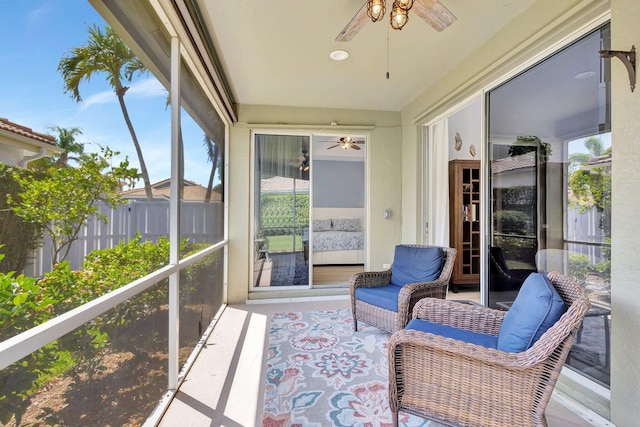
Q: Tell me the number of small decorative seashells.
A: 2